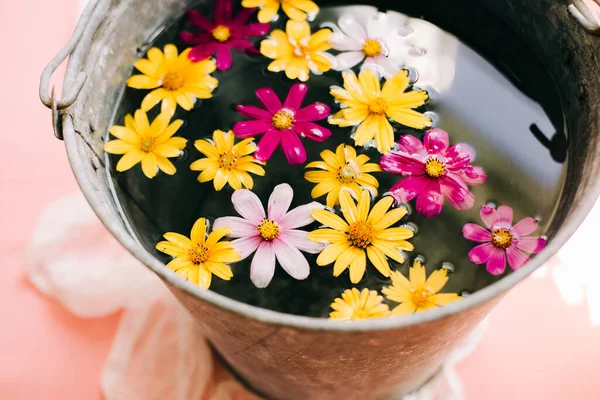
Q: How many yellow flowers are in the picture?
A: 11